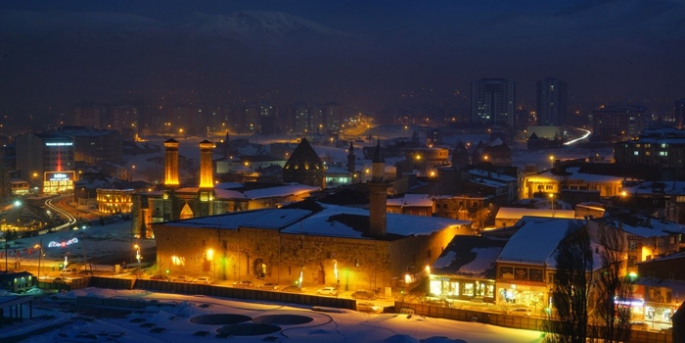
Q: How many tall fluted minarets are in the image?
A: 2